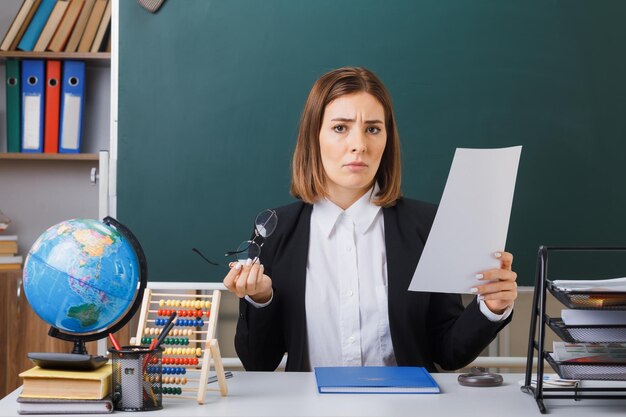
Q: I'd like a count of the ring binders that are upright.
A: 4